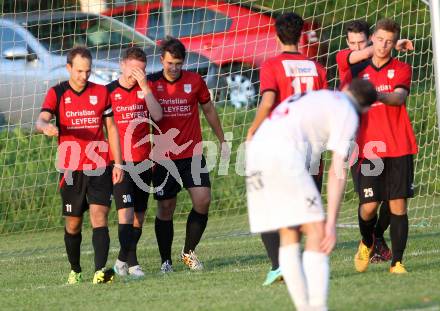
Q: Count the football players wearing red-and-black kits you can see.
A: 6